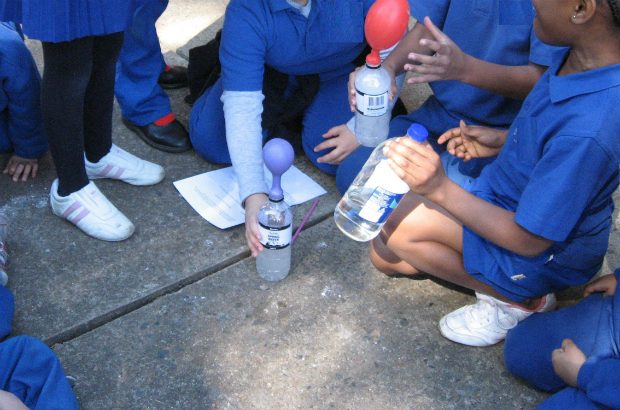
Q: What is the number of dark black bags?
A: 1